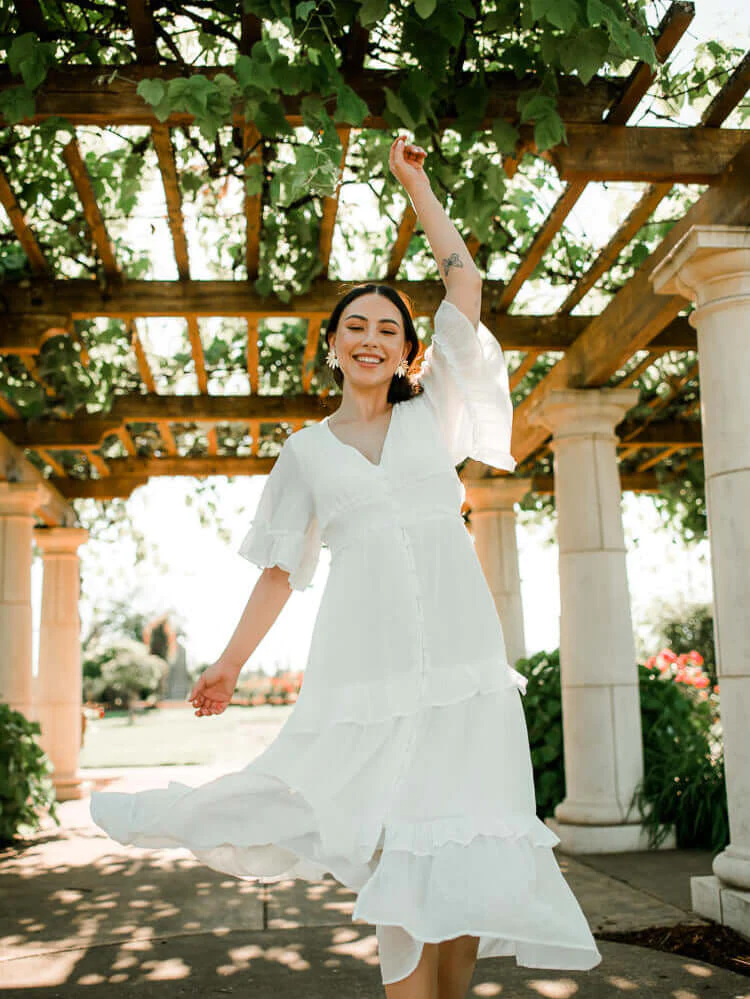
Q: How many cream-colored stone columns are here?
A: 5